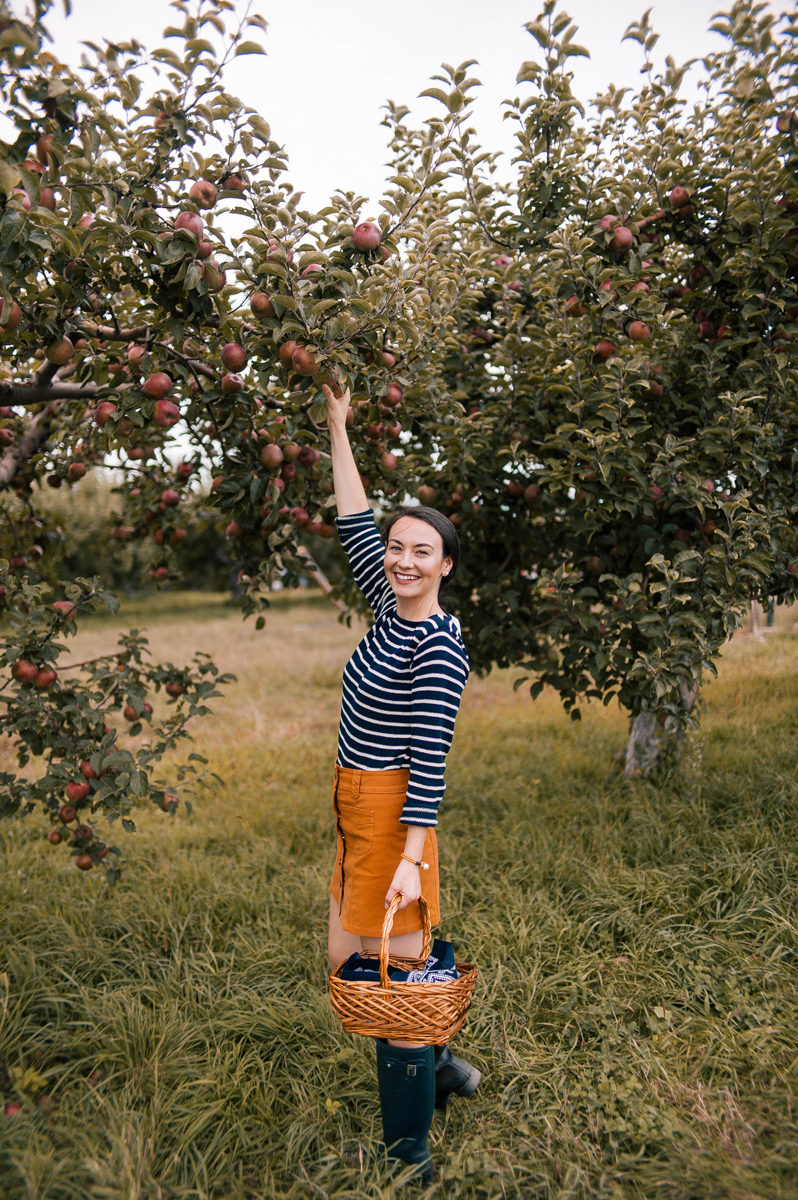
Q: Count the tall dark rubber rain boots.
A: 2